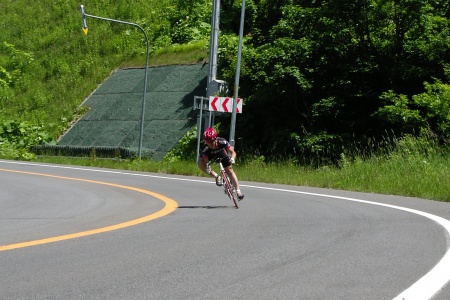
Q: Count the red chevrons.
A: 3